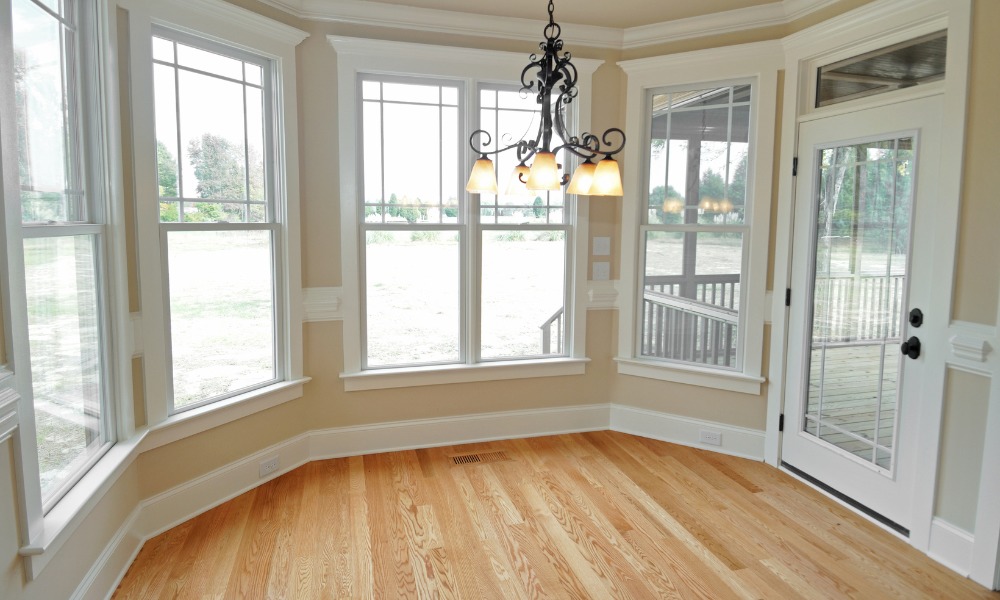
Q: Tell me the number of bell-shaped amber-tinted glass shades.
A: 5